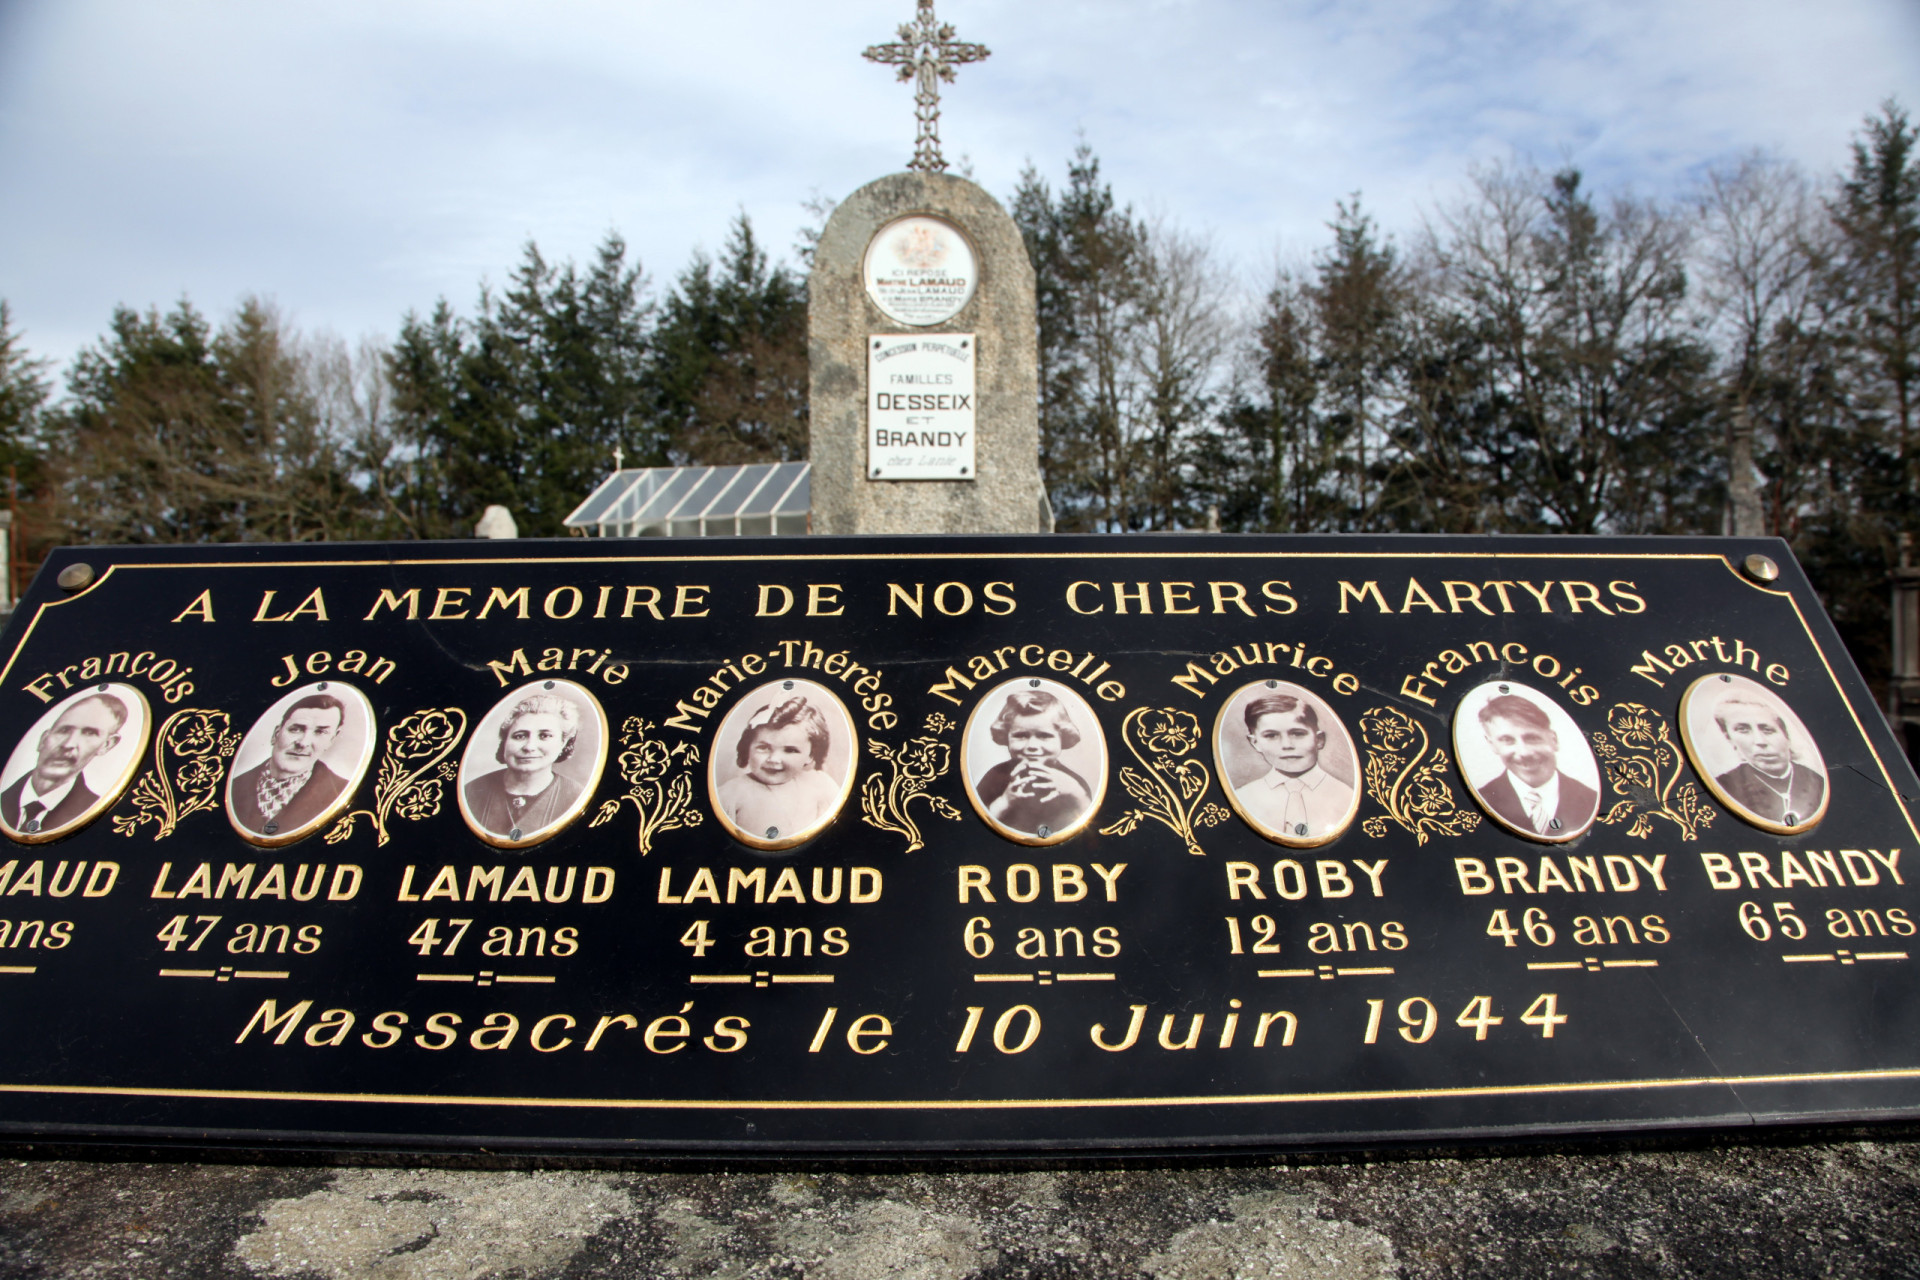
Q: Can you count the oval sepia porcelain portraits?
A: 8